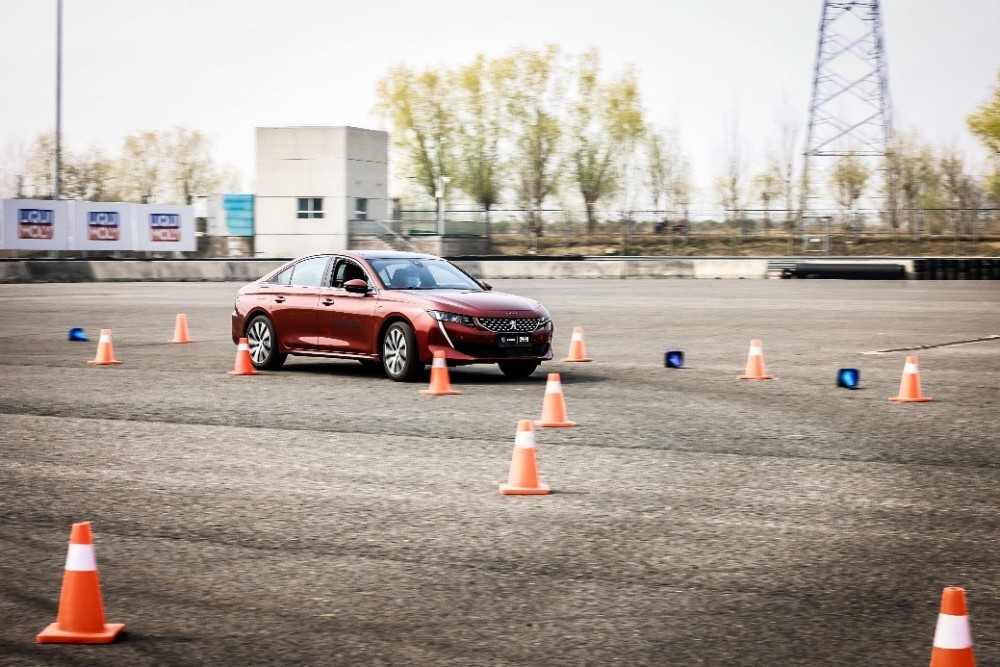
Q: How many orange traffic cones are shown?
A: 11